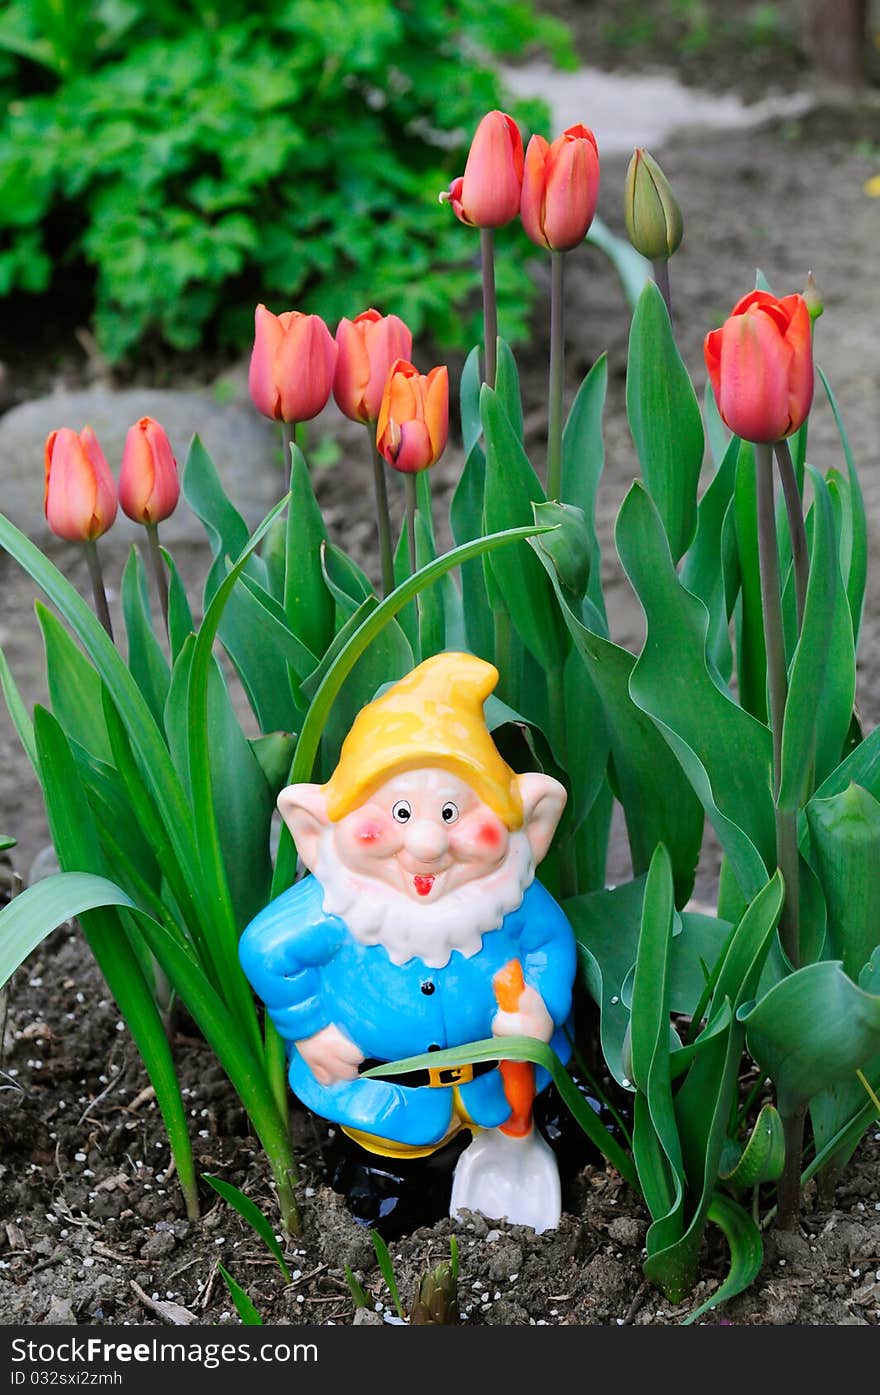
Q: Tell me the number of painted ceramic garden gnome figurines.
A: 1